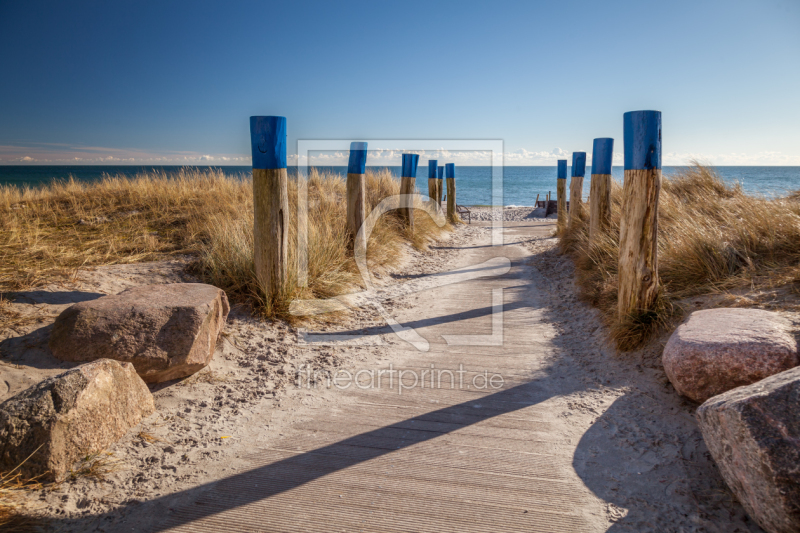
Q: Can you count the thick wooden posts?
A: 10